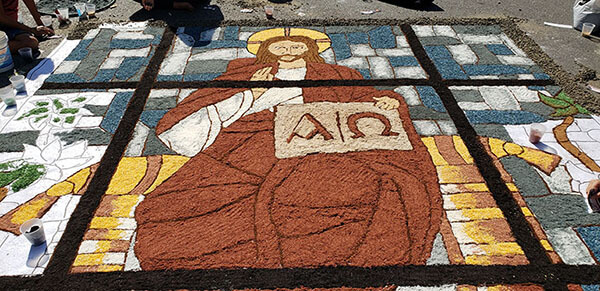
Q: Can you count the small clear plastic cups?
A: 11